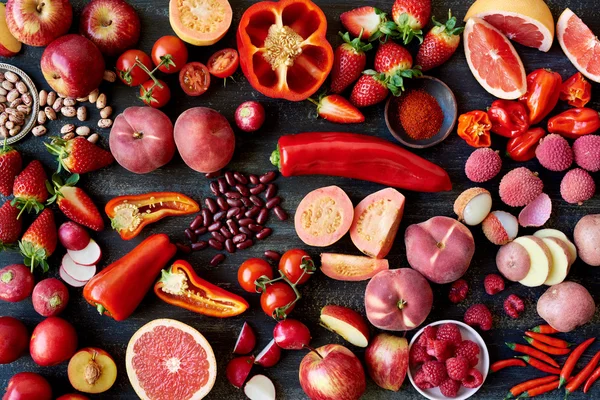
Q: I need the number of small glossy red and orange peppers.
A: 6